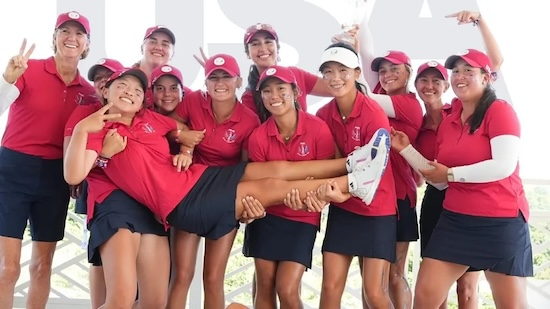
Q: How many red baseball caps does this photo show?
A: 11